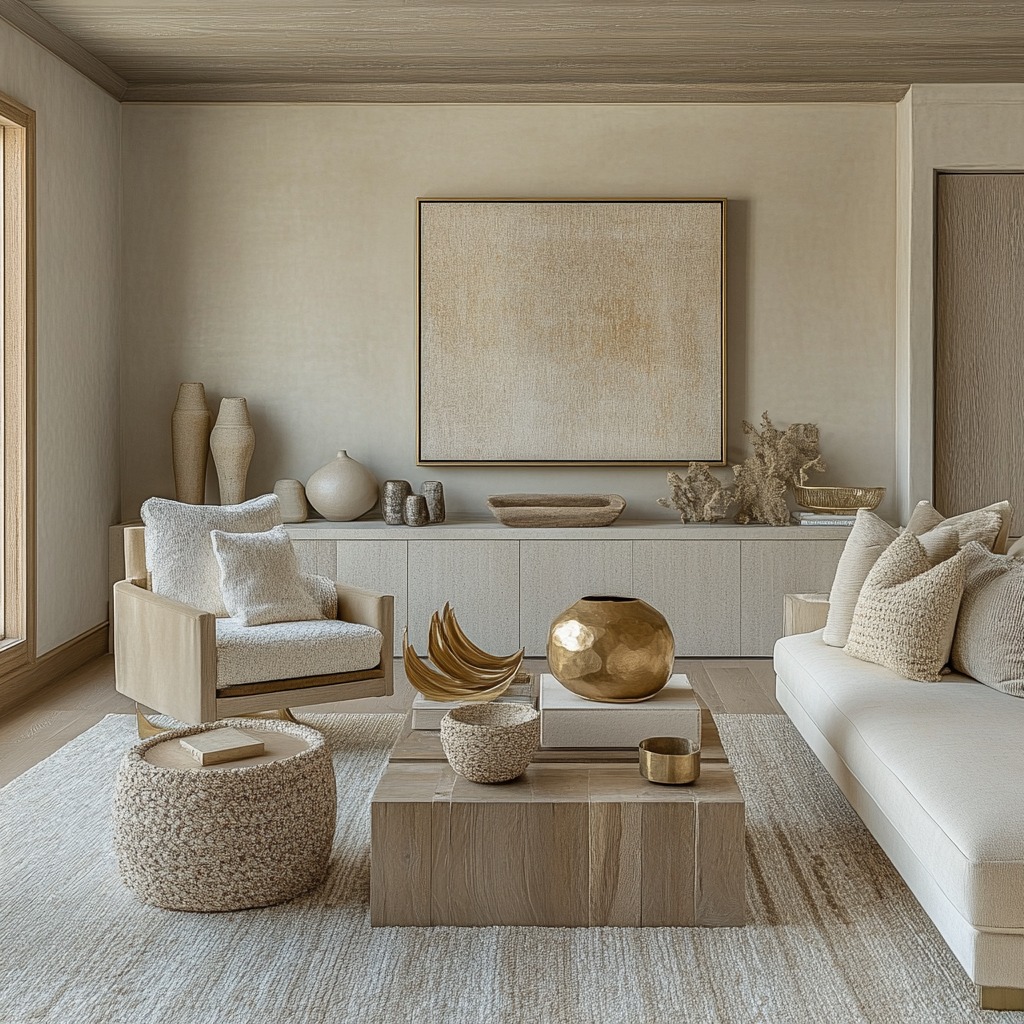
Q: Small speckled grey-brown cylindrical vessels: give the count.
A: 3